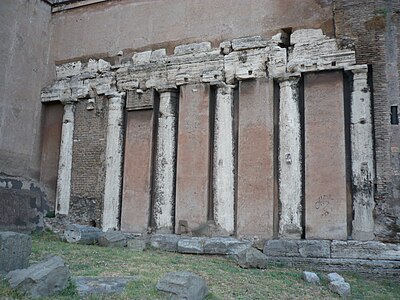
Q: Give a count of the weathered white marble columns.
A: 6